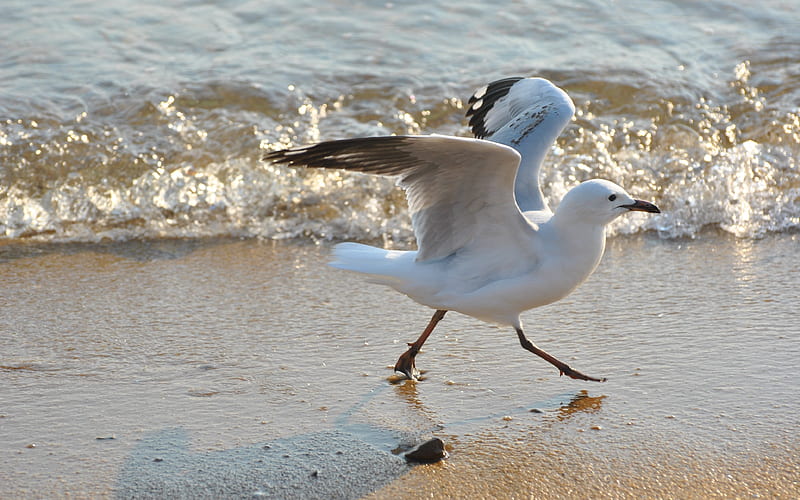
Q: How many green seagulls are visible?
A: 0